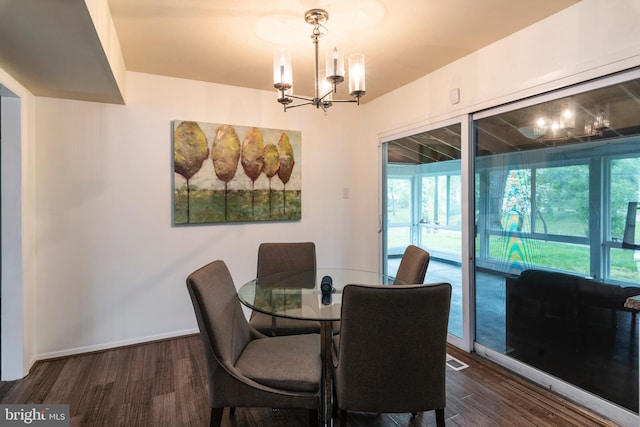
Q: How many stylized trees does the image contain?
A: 5